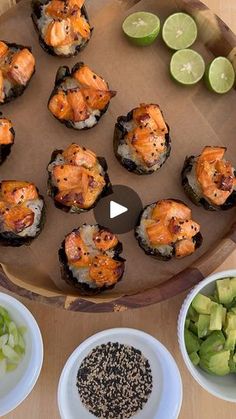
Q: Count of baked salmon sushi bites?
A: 10